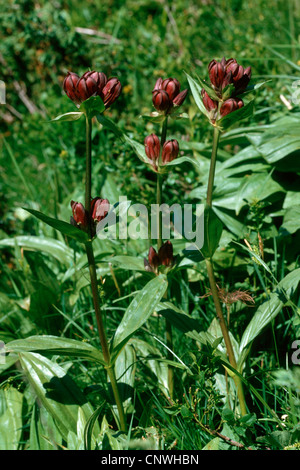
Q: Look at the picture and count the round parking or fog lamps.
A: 0